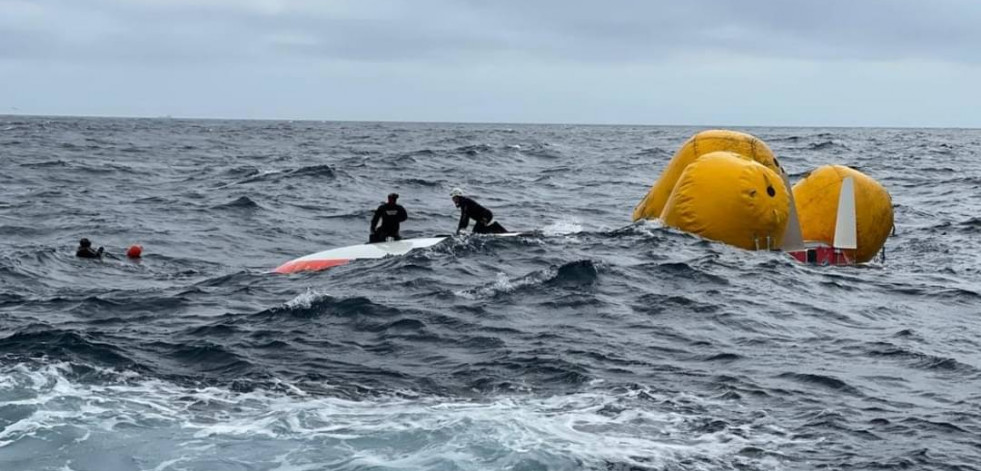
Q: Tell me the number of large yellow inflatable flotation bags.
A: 3